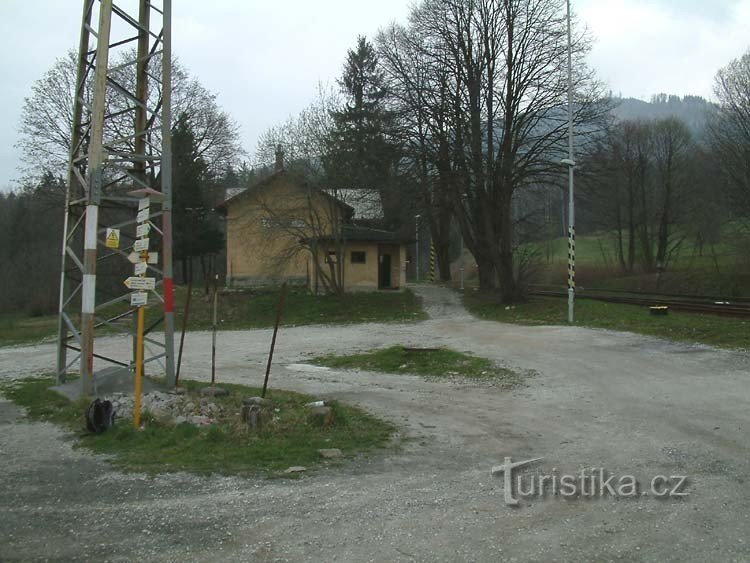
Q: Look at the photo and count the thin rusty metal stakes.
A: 3